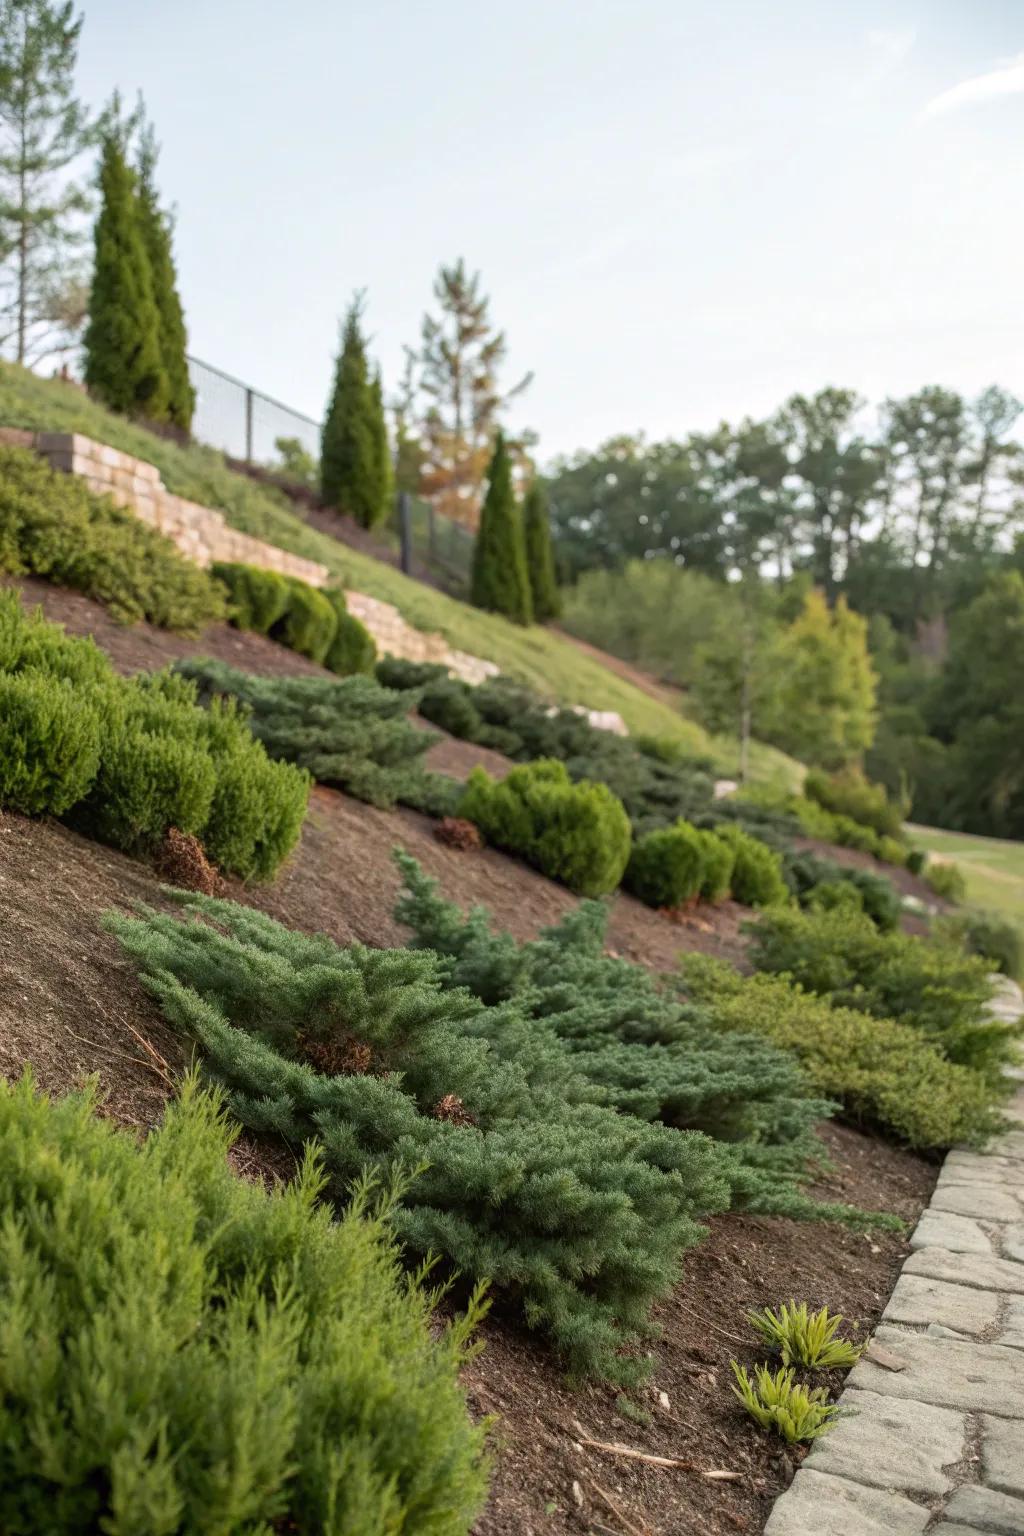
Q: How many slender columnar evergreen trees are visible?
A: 6